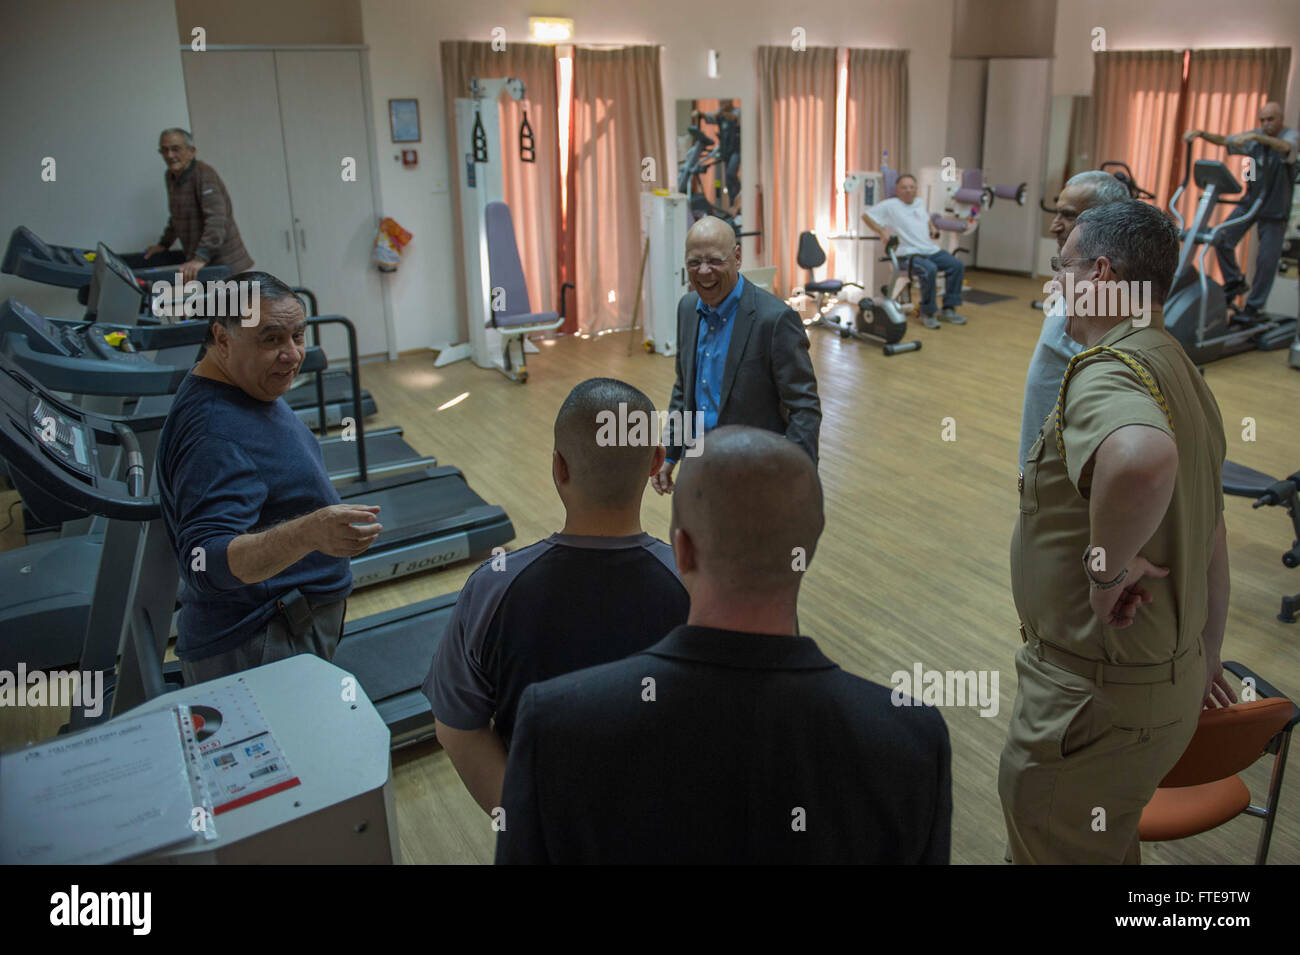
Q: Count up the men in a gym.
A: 9